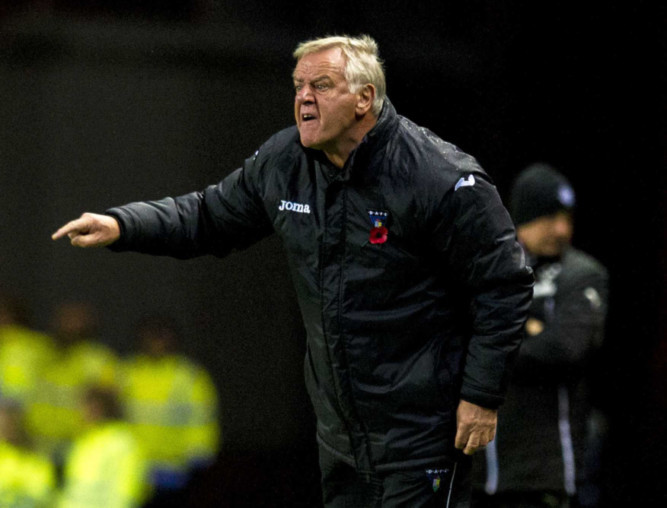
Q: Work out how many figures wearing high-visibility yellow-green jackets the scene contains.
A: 5